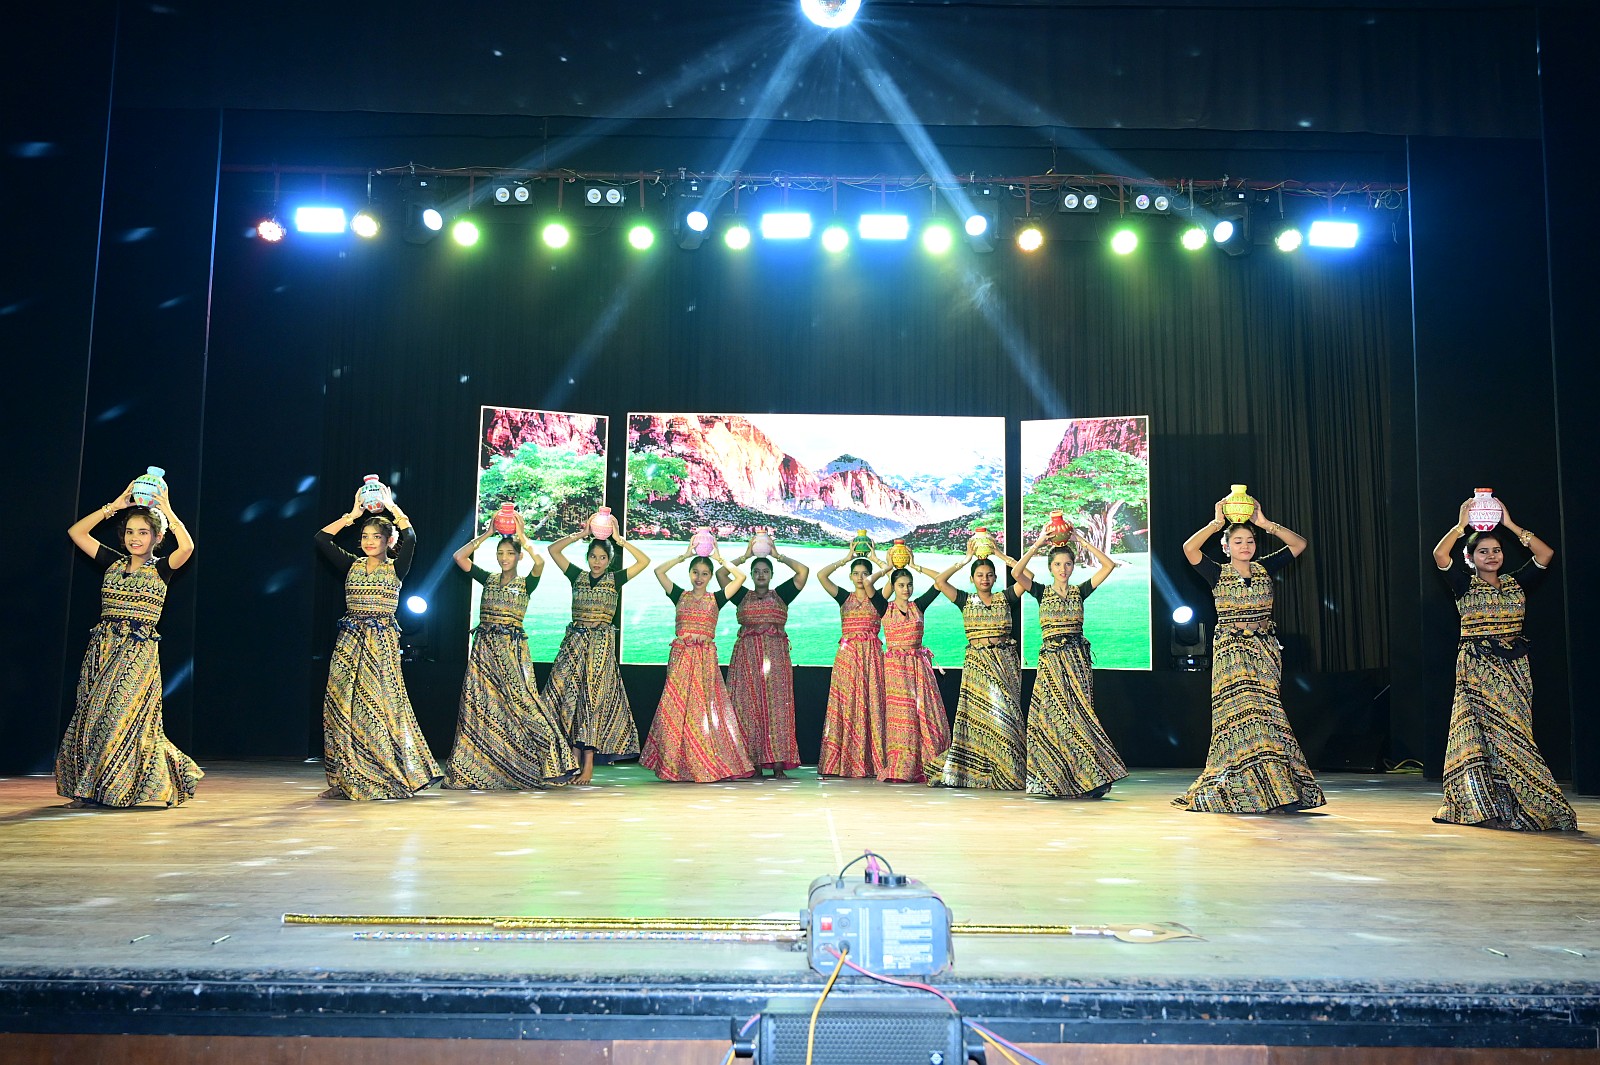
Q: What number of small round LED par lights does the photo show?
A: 12